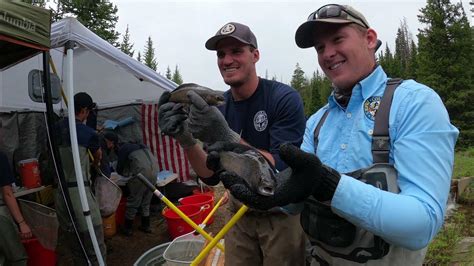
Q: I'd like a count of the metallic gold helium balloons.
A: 0